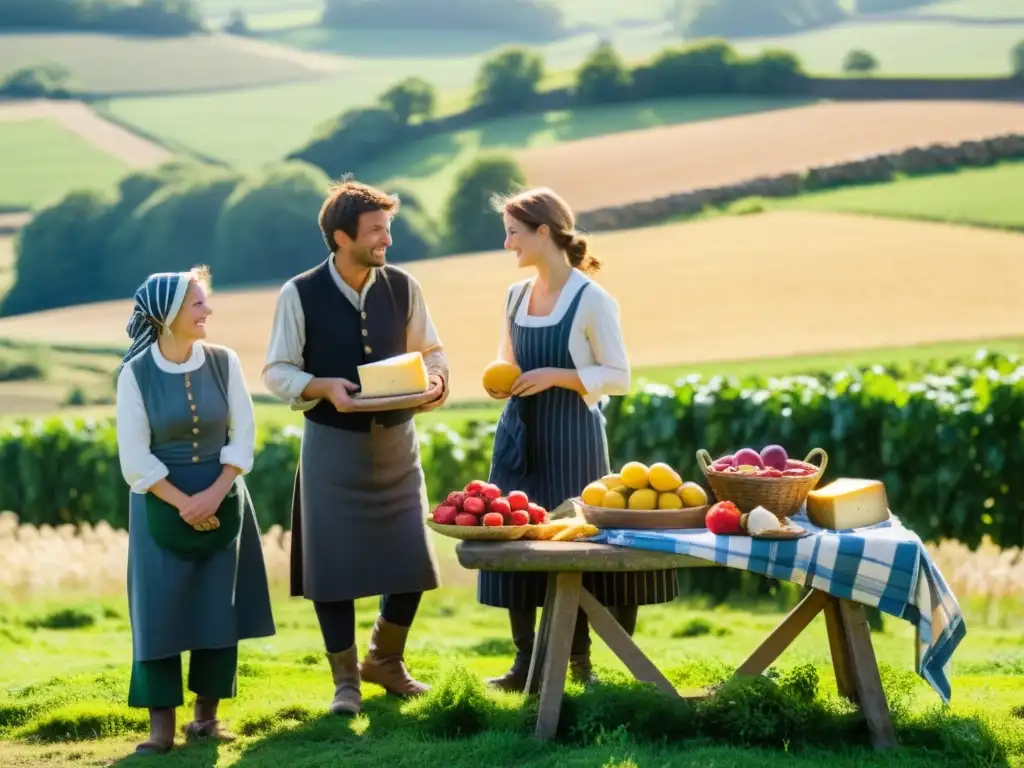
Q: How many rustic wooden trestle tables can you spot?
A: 1